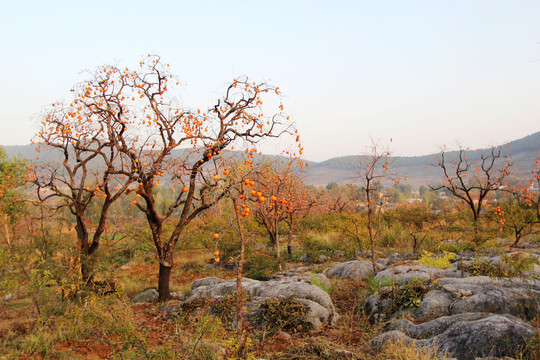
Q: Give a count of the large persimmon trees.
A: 2